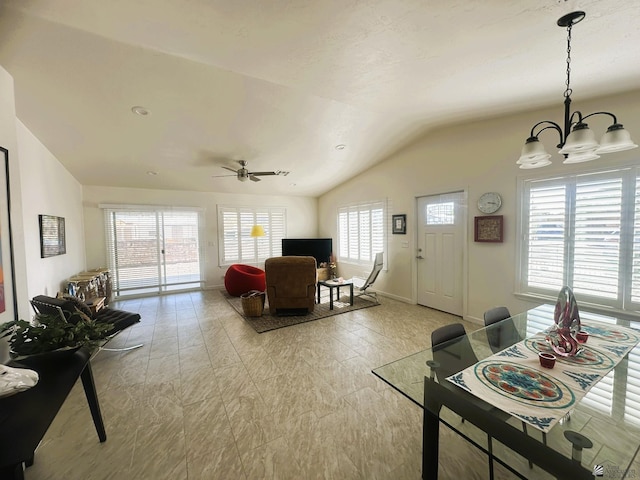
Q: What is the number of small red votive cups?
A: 2